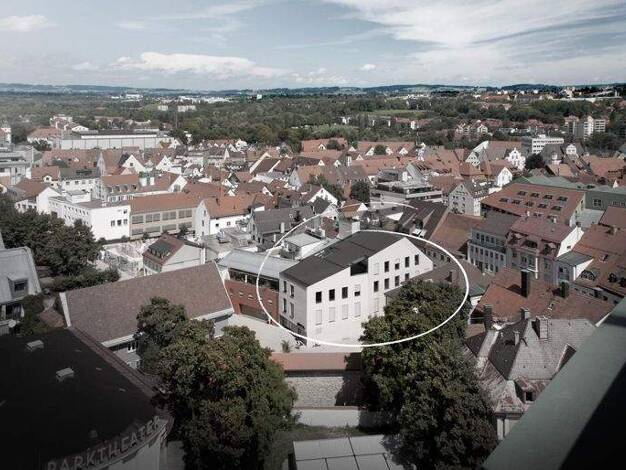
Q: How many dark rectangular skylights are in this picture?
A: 11